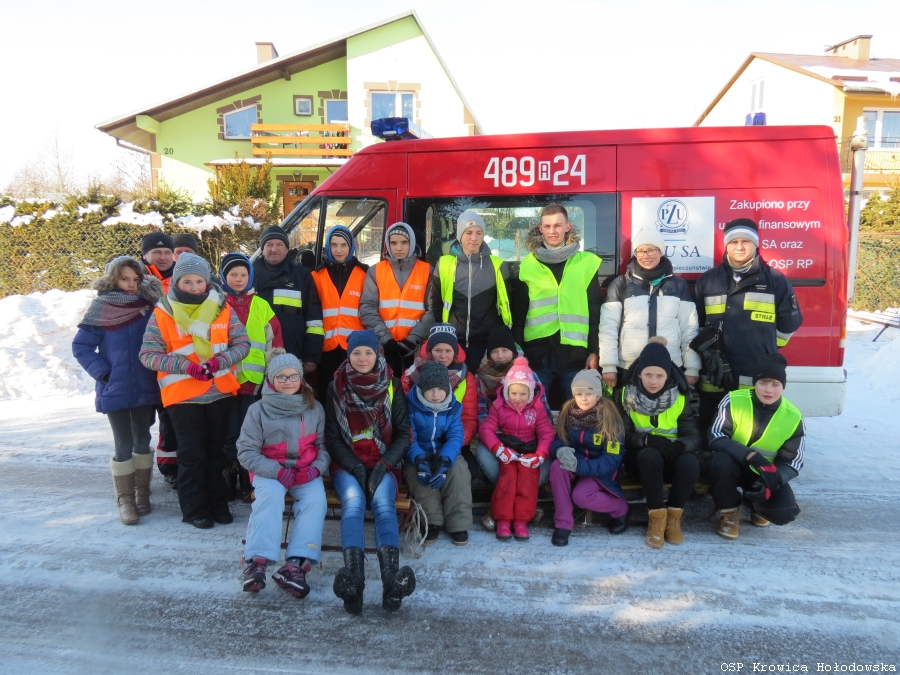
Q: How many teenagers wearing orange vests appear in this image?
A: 3